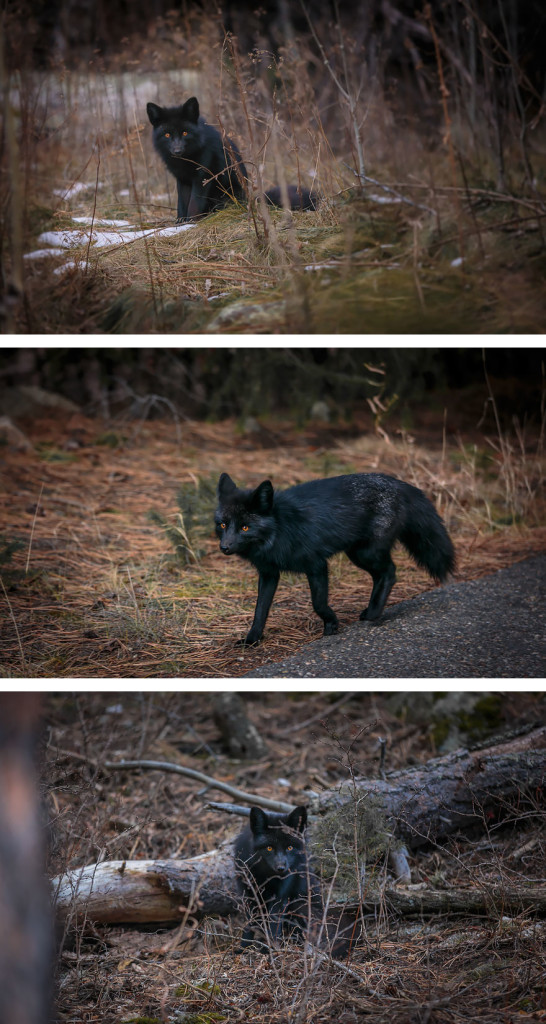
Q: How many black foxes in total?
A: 3